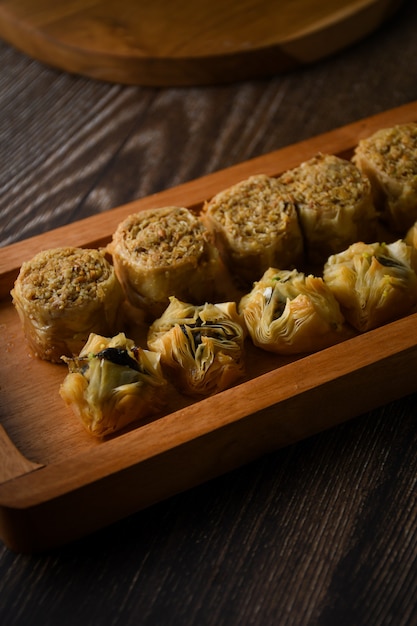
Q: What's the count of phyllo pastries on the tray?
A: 10